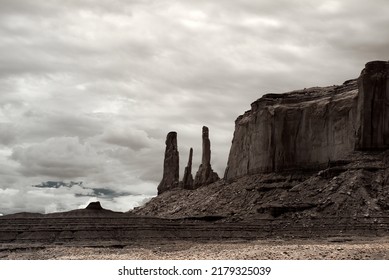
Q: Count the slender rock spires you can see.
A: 3